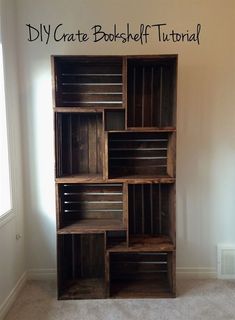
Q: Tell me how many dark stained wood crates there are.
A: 8